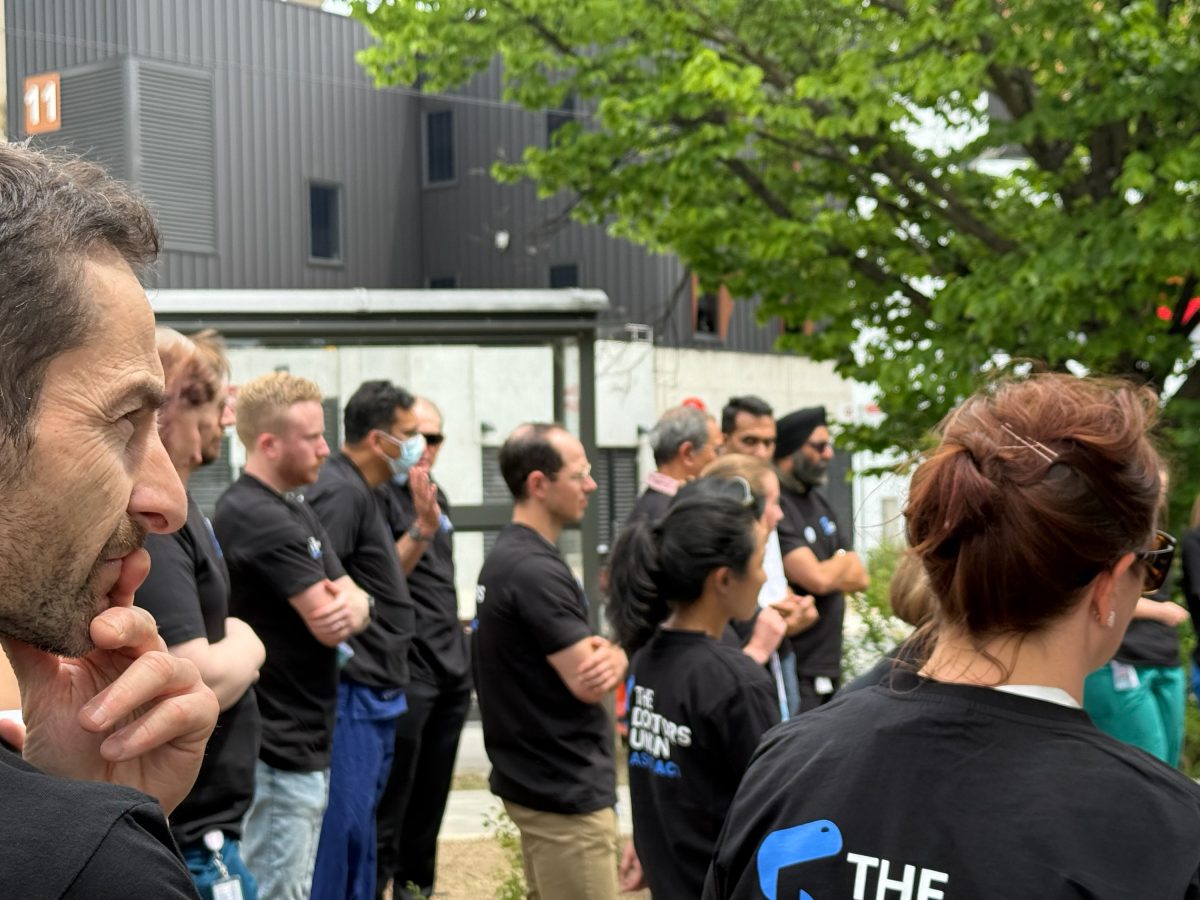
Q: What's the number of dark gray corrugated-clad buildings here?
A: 1